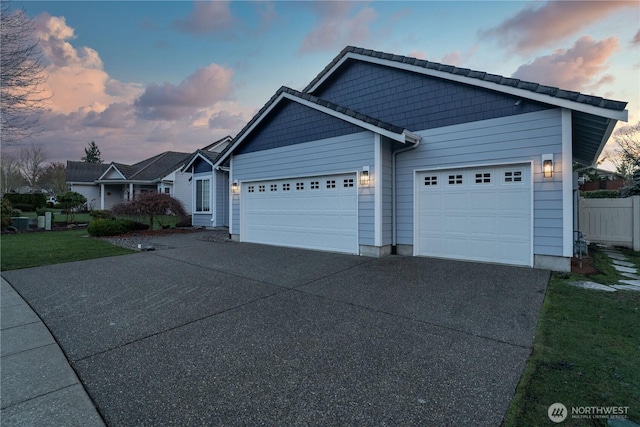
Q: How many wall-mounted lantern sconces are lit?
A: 3